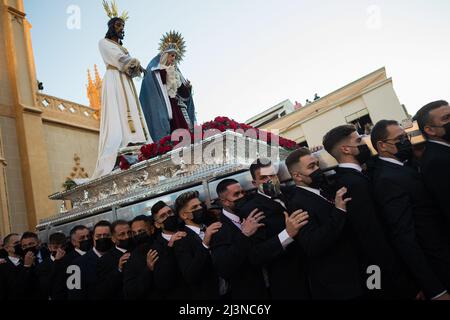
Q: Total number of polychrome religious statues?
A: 2